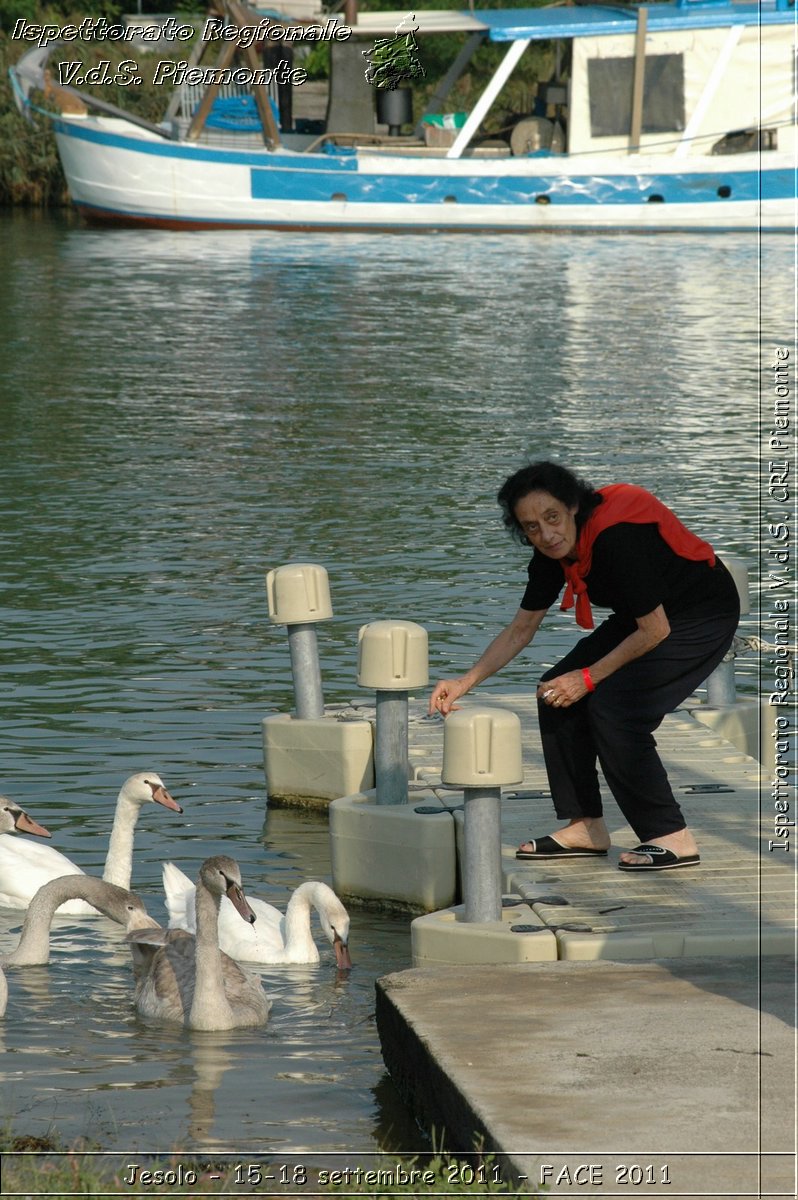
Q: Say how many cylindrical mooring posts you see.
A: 4